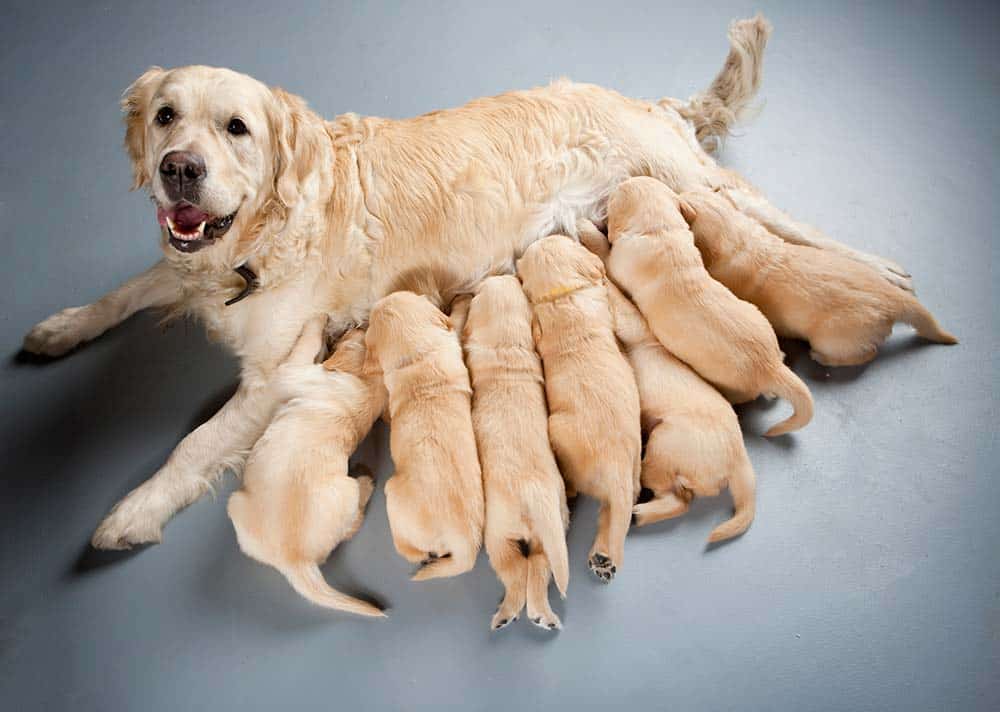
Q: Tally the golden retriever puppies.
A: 7